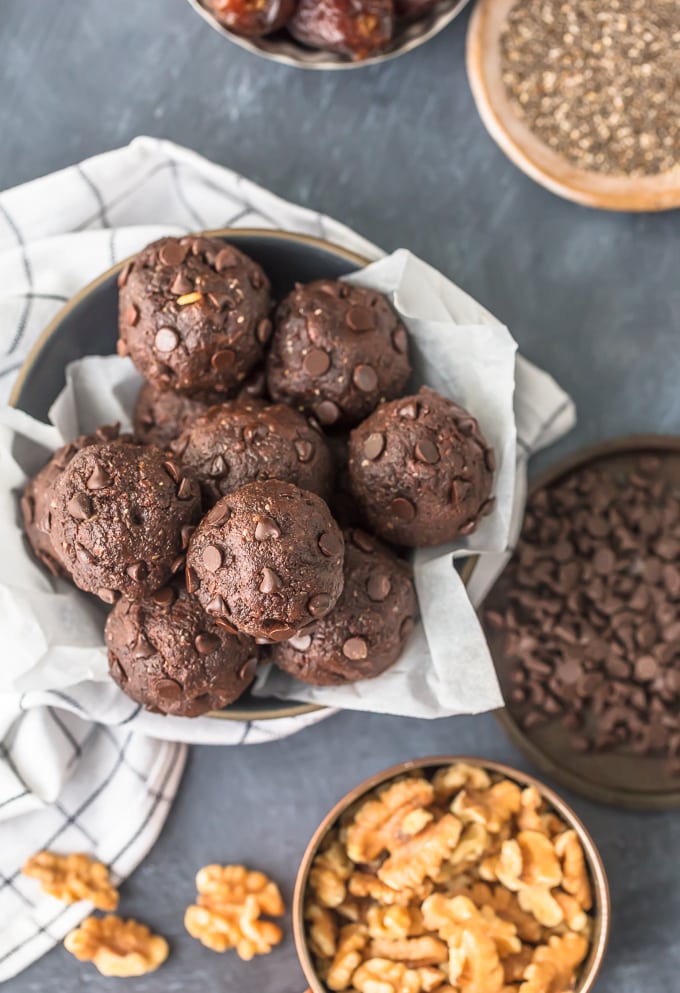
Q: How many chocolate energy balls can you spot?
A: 10